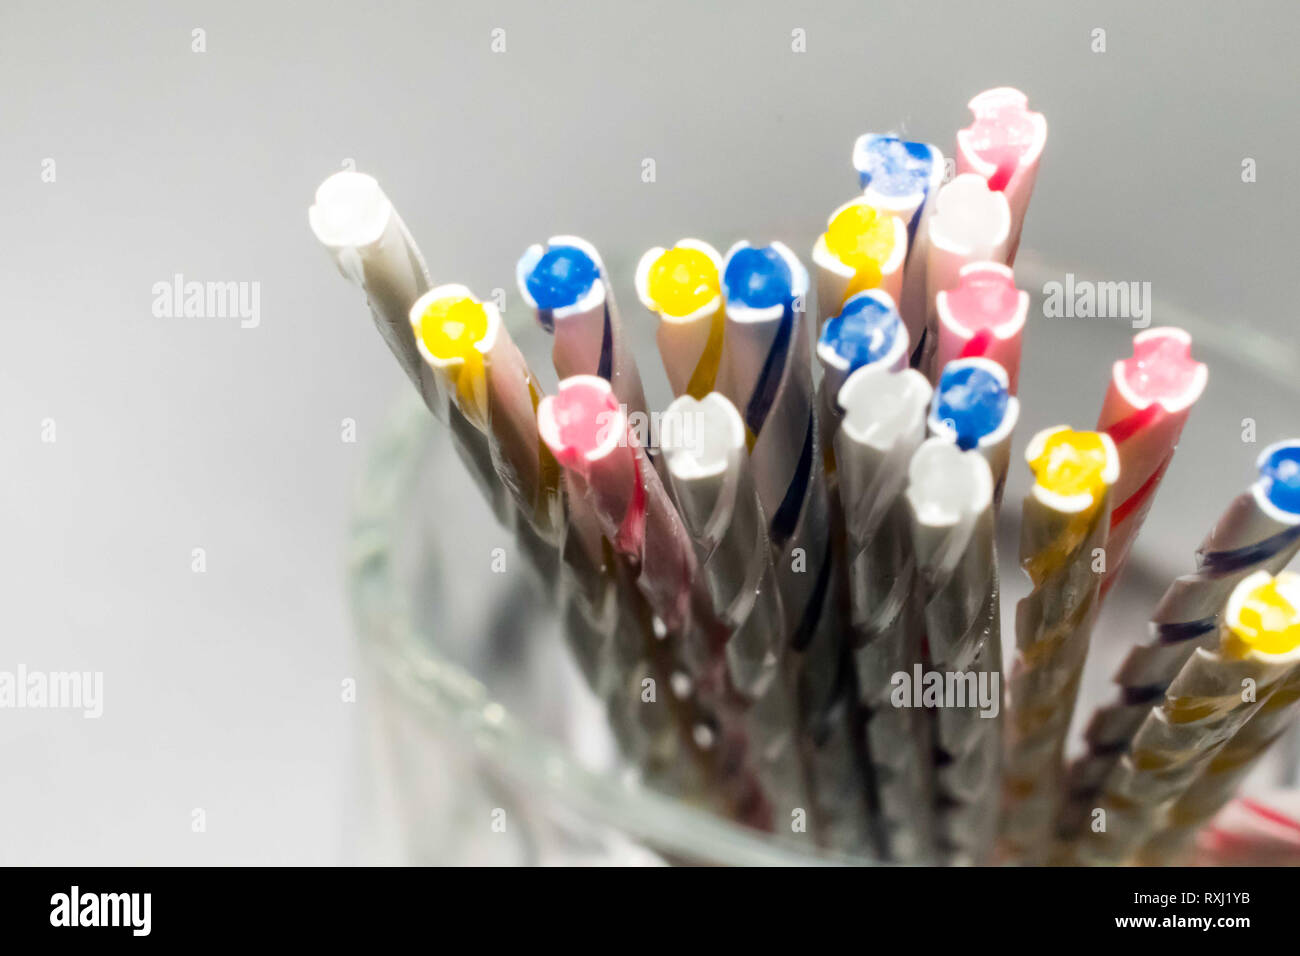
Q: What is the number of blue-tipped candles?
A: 6